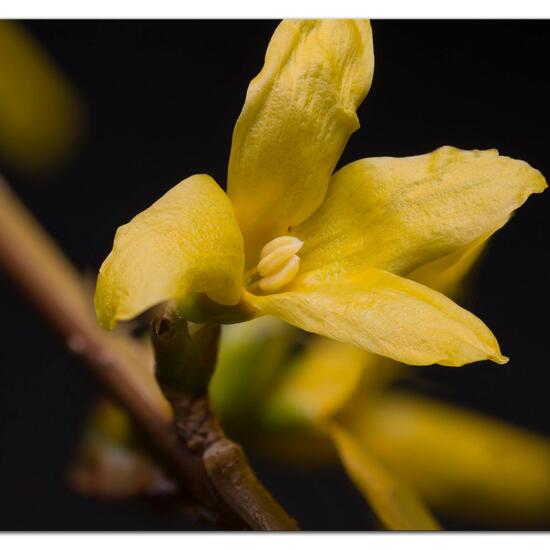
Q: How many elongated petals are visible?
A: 4